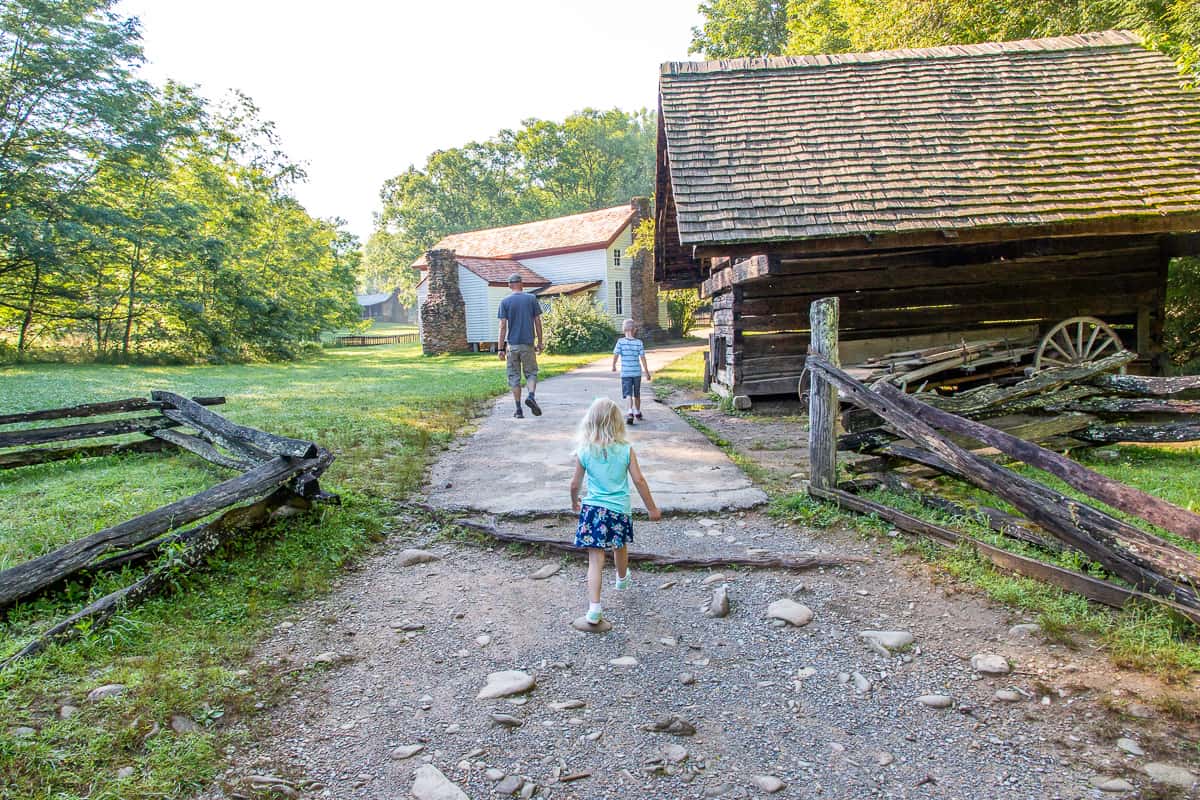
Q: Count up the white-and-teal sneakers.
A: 2